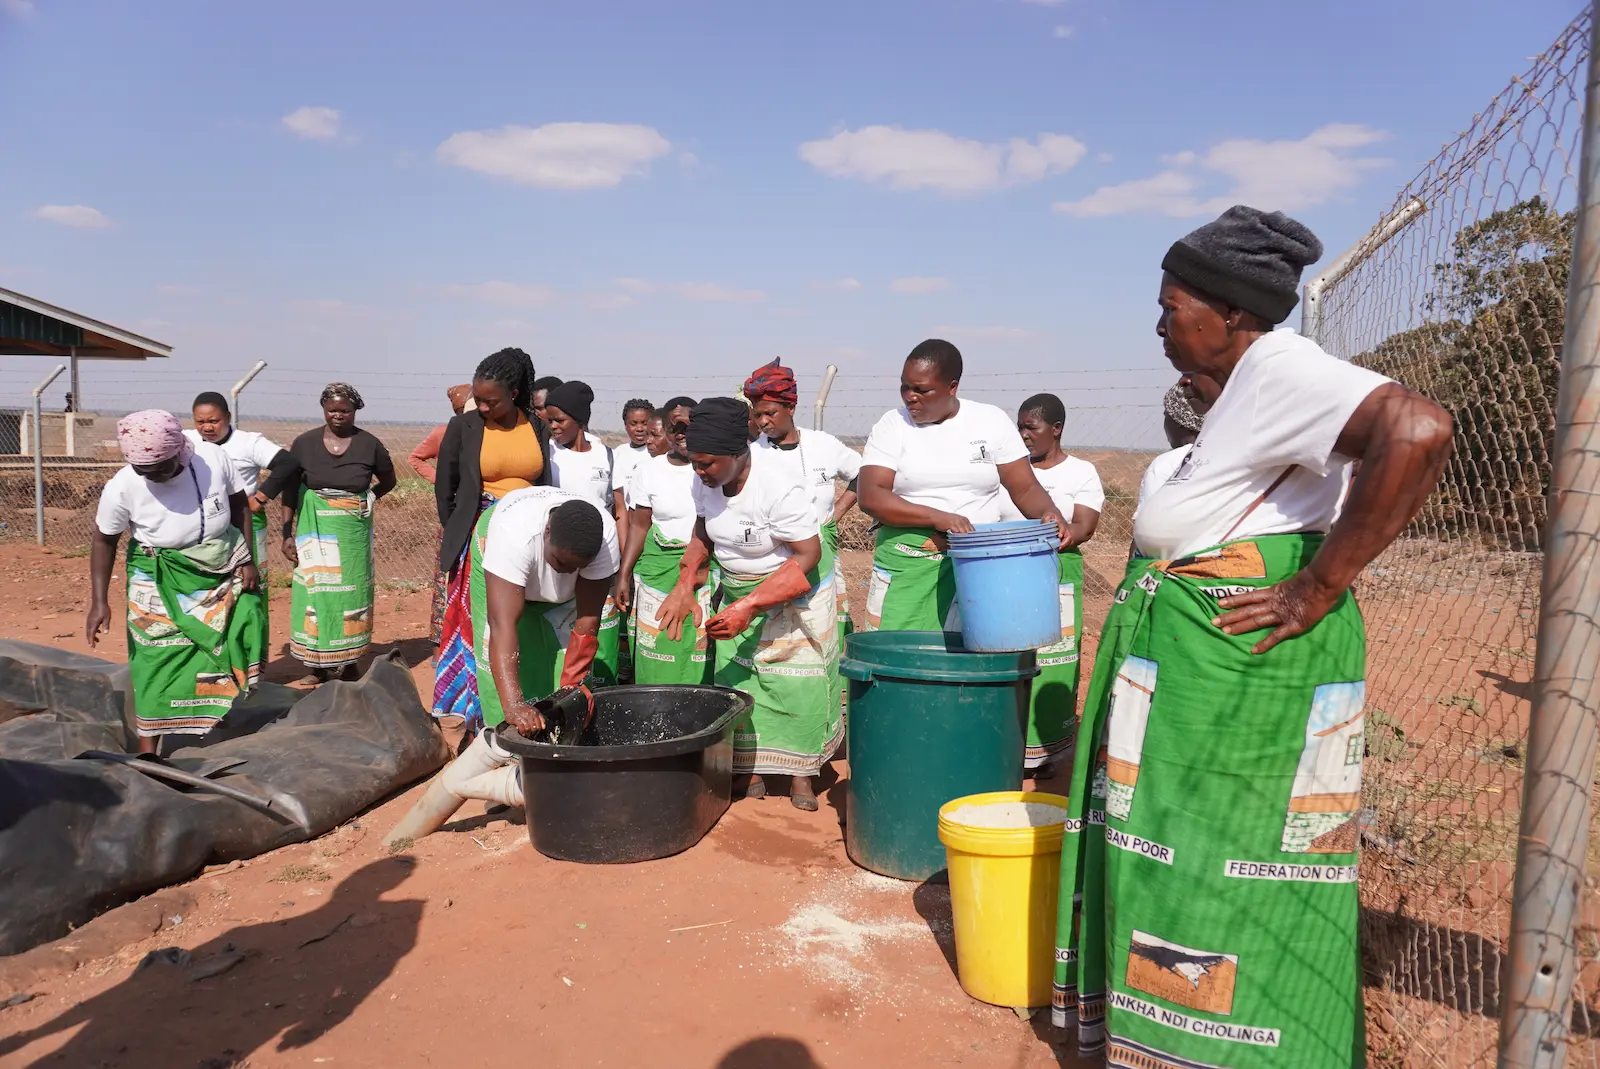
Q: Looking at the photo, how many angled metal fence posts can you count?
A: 4